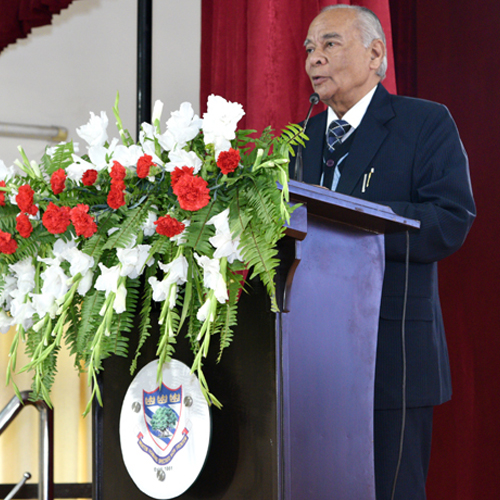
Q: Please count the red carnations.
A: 15